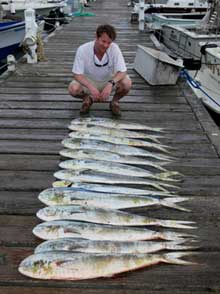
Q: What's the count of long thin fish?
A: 13